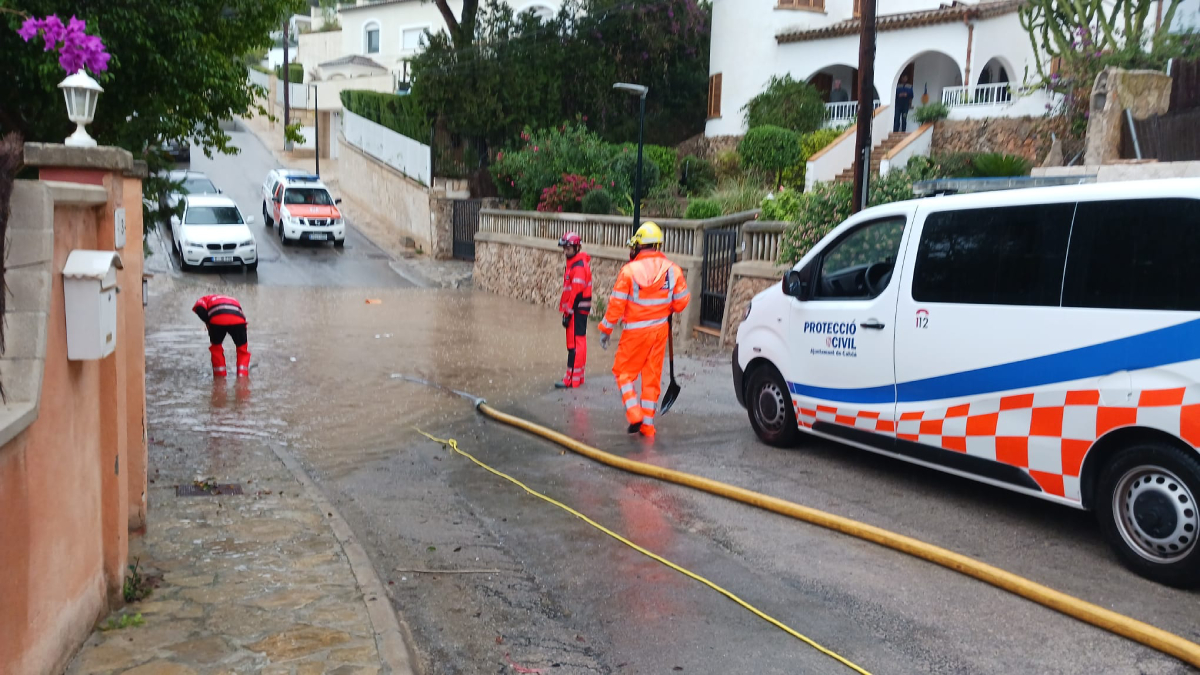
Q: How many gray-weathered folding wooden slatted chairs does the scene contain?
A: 0